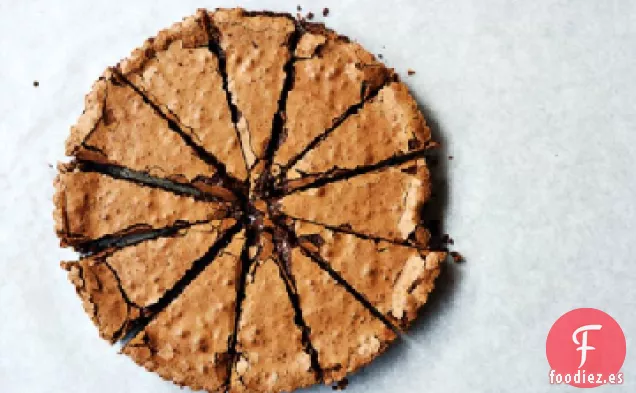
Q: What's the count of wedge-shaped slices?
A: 12